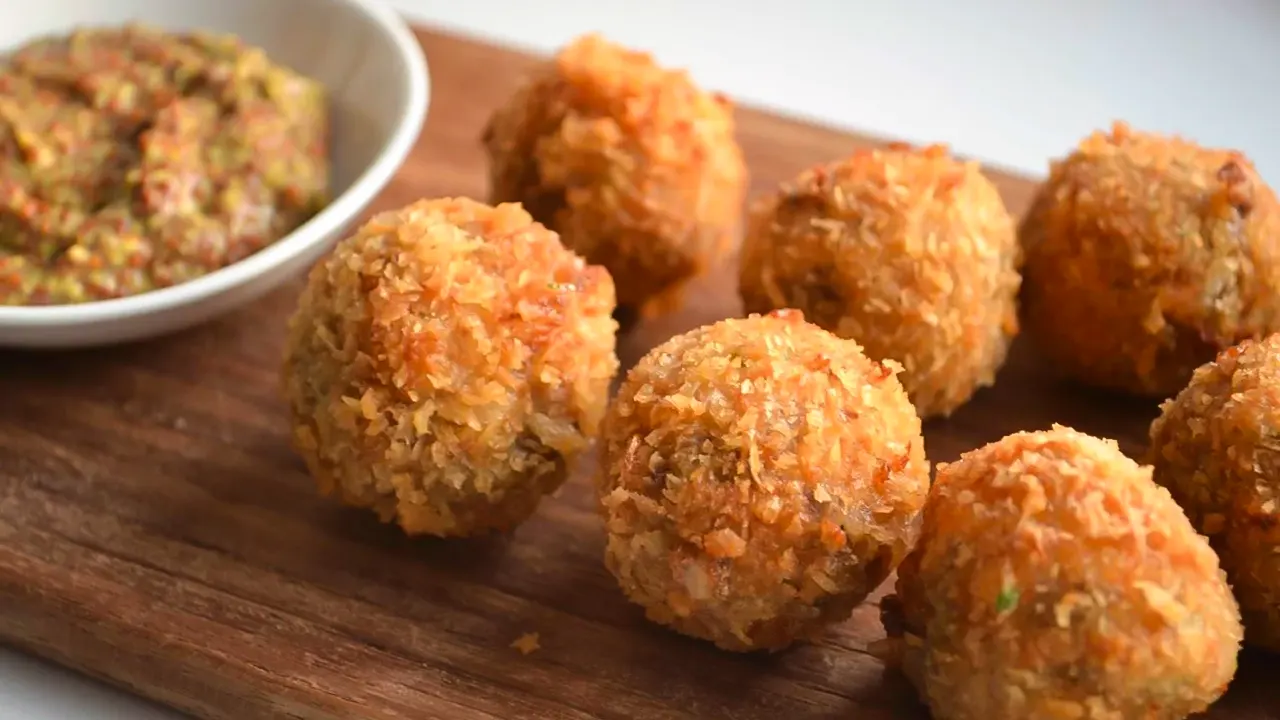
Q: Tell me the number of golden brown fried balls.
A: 7